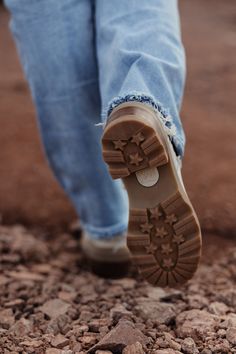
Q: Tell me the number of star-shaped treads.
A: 11